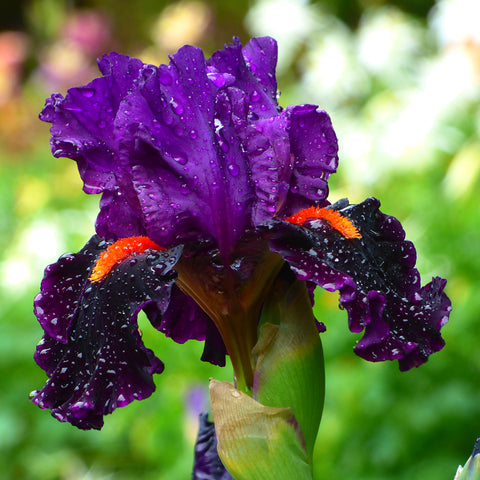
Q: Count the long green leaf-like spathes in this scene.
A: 2